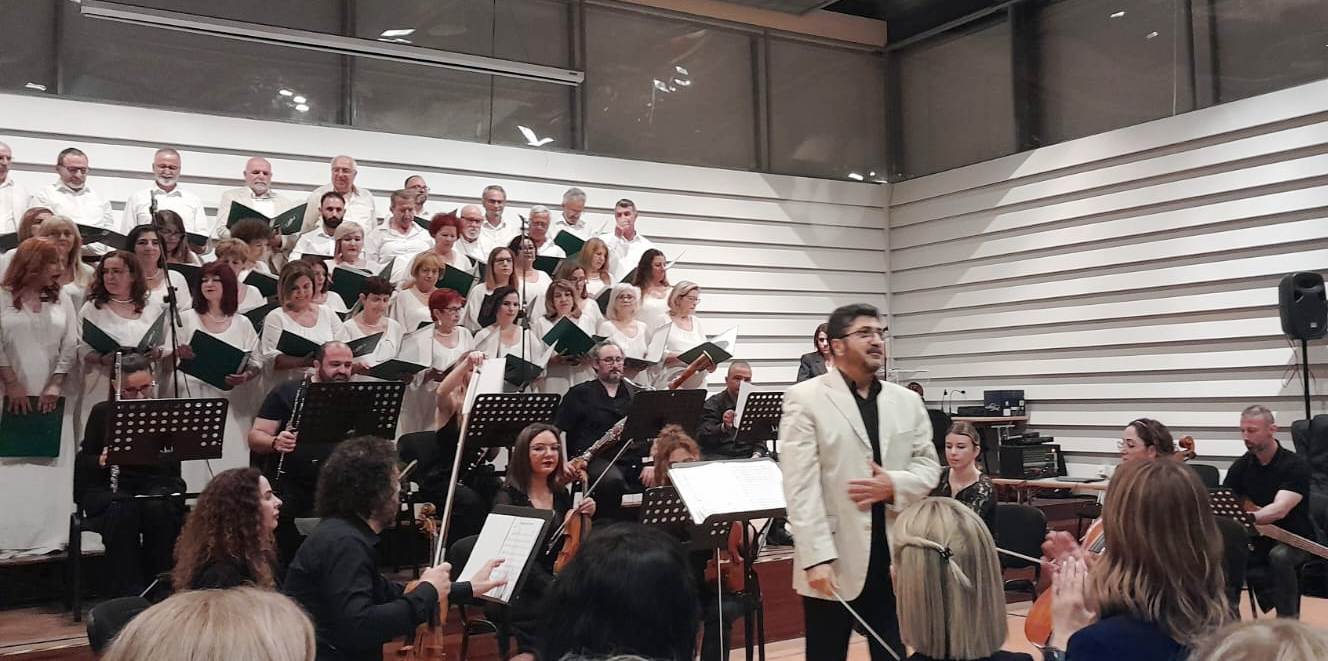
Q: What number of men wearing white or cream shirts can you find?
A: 13